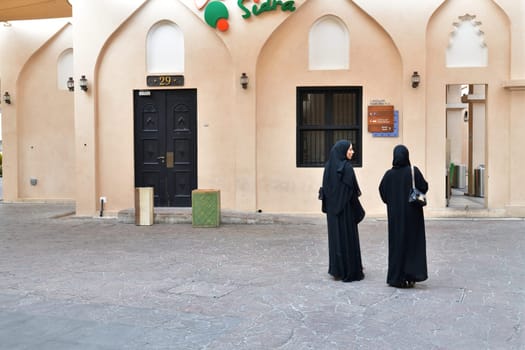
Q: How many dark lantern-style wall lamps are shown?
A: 5